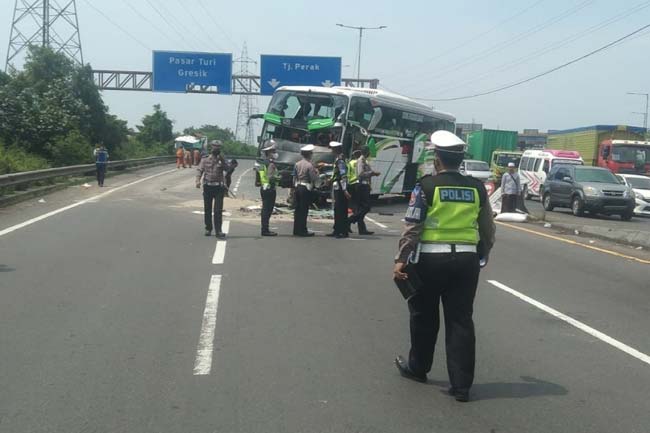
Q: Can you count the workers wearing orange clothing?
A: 3